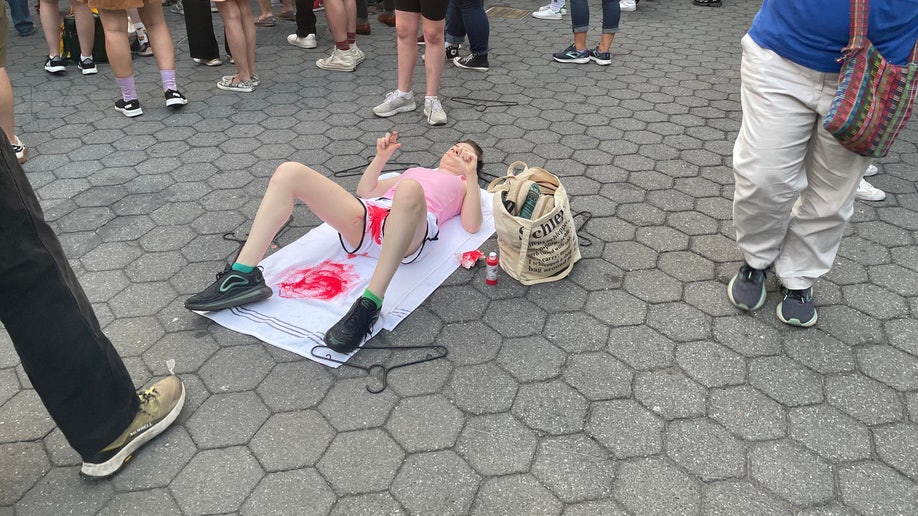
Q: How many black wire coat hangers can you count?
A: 6